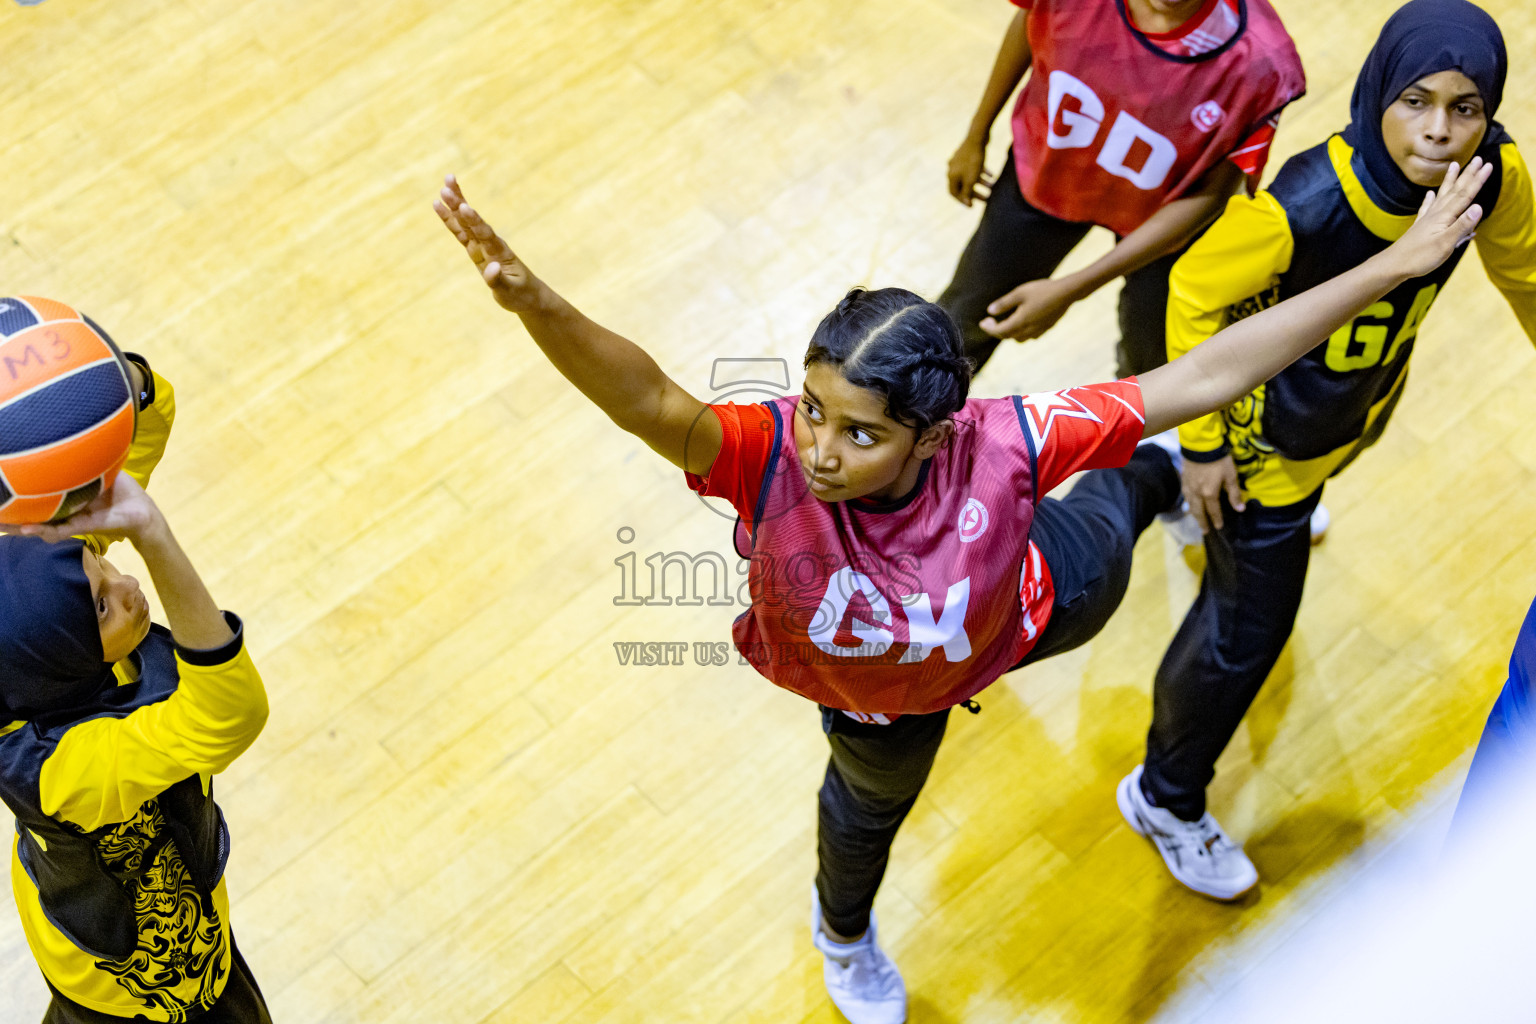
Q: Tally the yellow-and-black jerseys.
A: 2